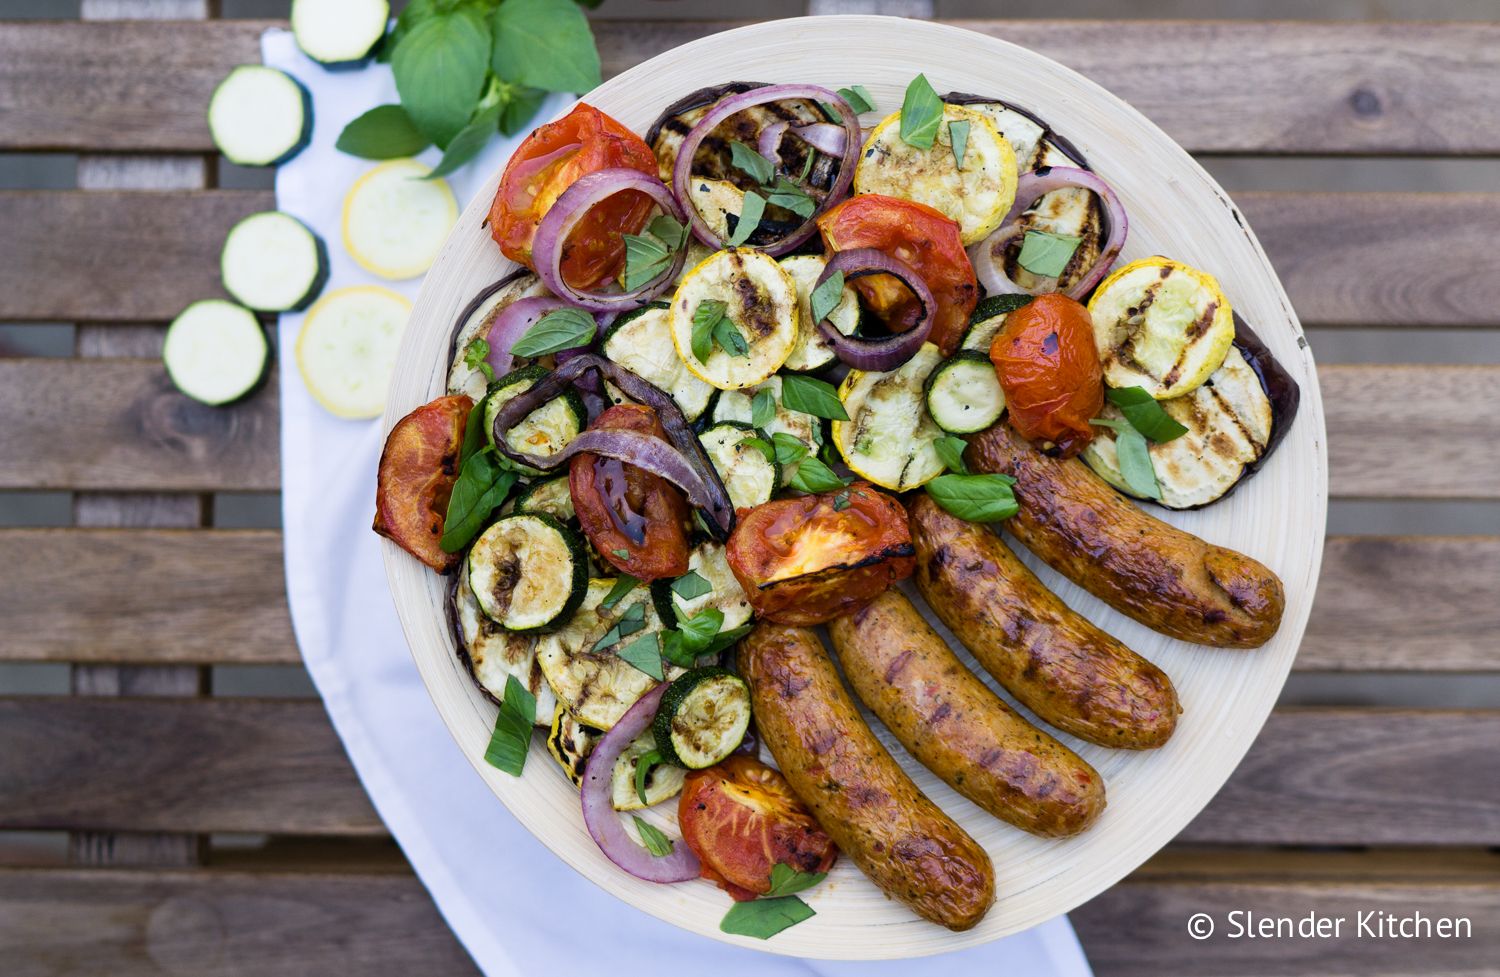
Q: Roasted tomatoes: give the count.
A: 7